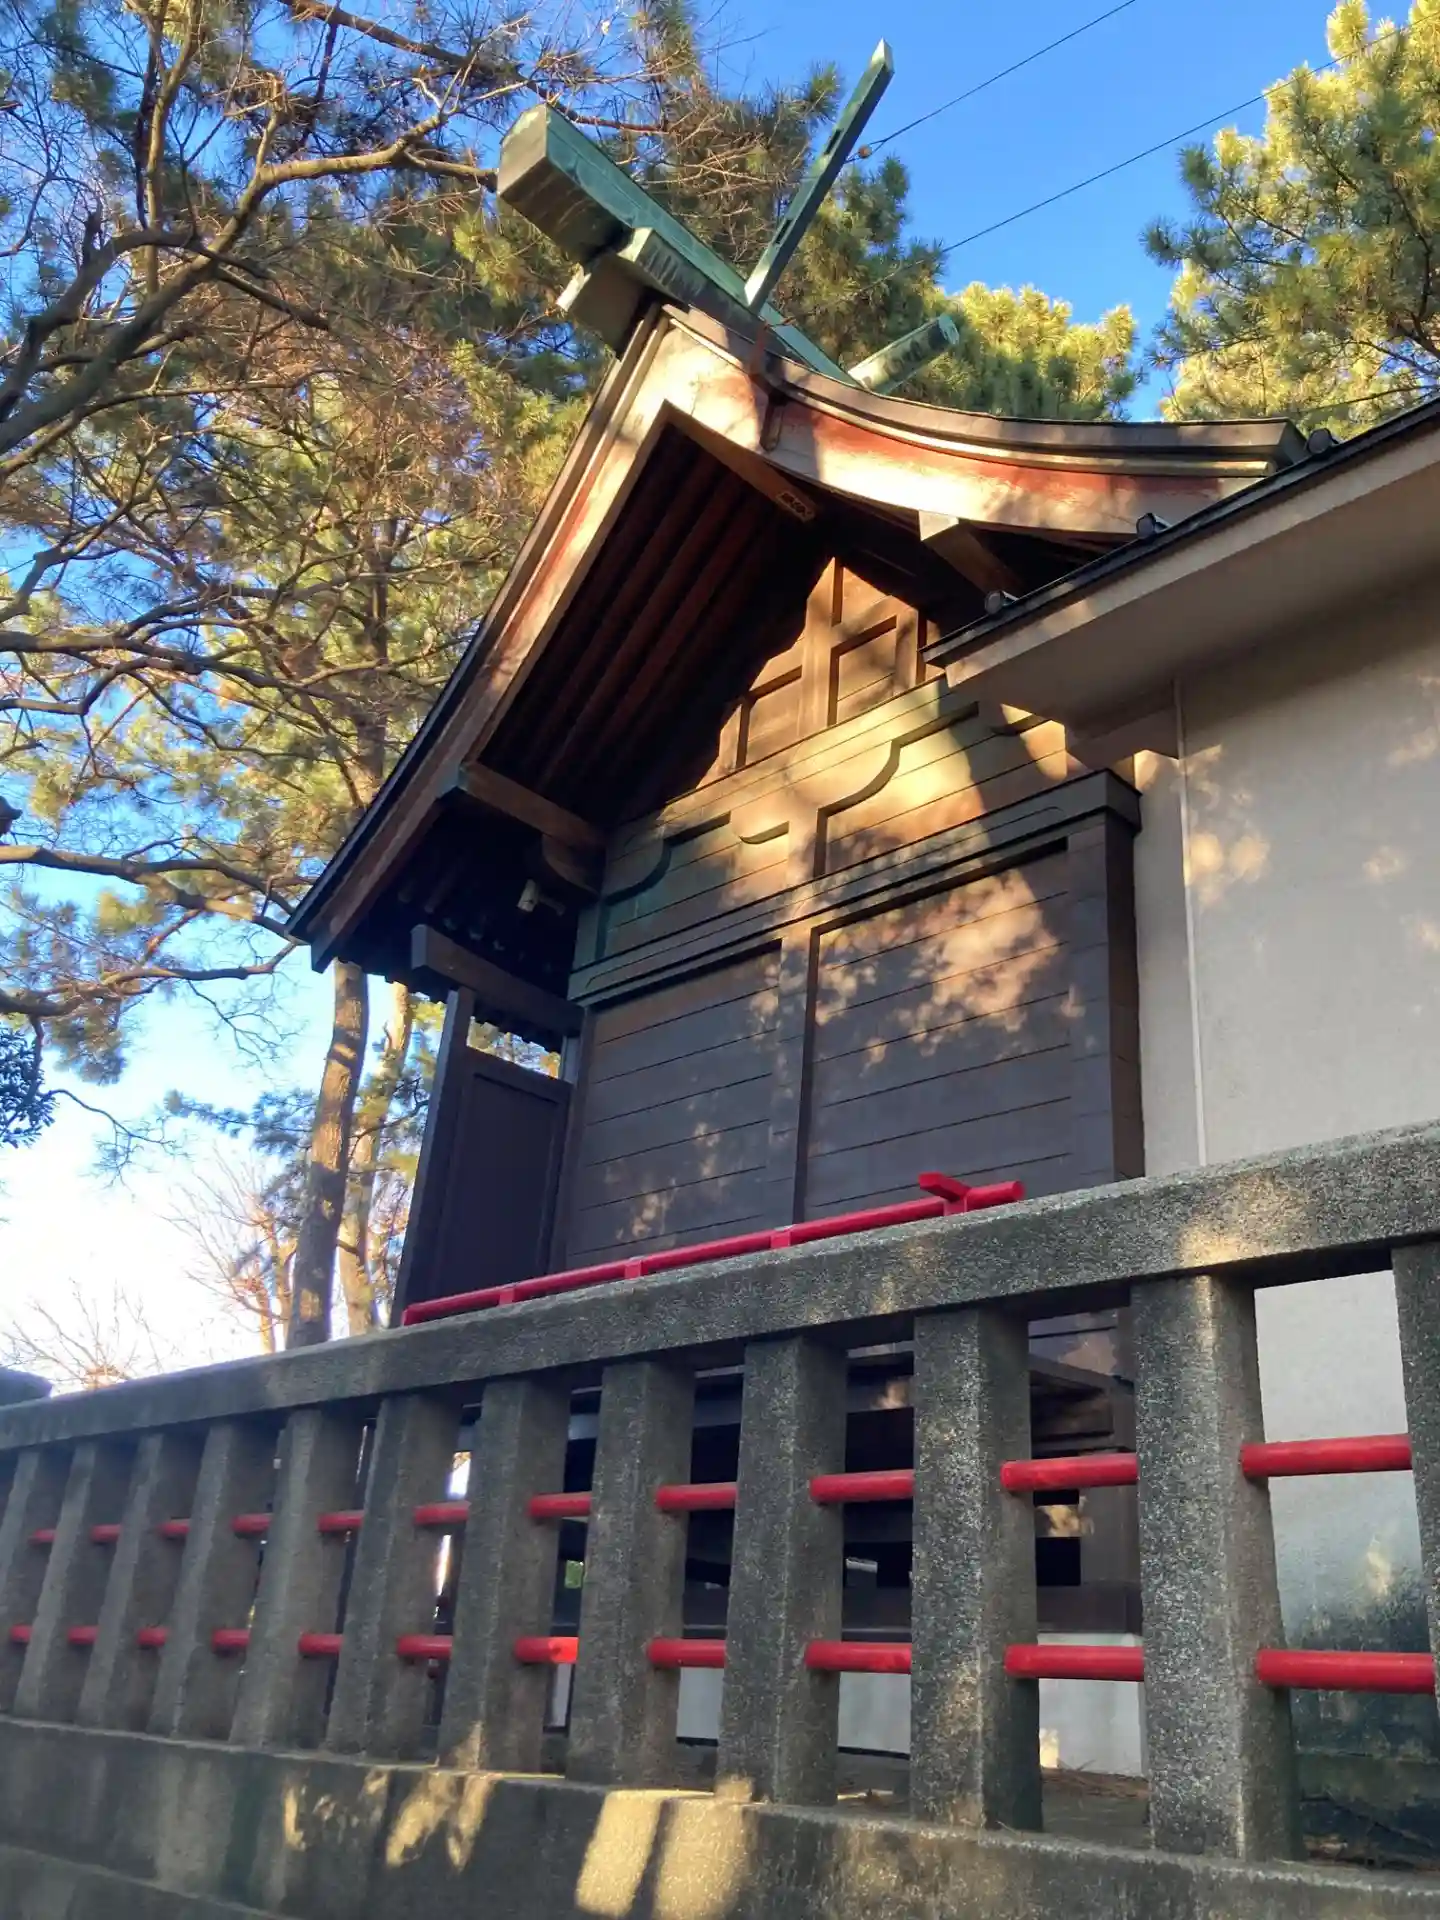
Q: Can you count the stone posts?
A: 12